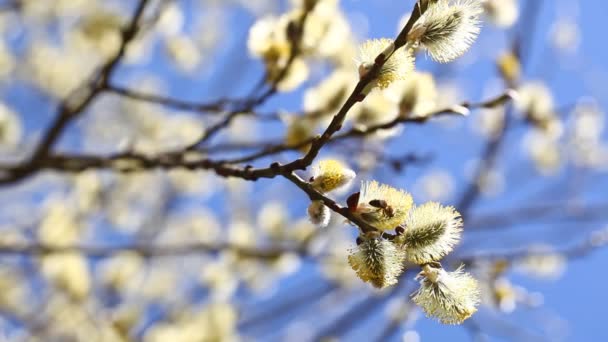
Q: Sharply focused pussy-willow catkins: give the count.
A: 8